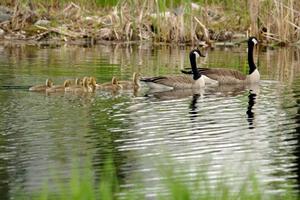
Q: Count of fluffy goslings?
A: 7